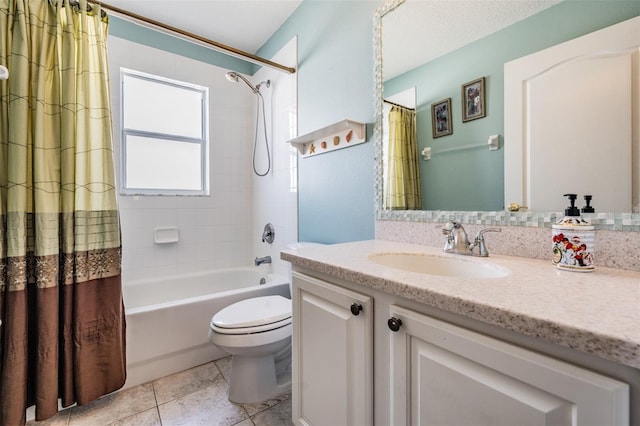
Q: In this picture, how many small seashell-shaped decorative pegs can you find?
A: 4